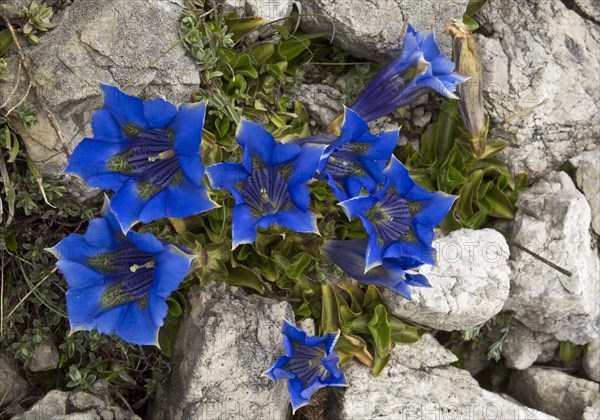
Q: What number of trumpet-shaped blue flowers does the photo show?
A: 8